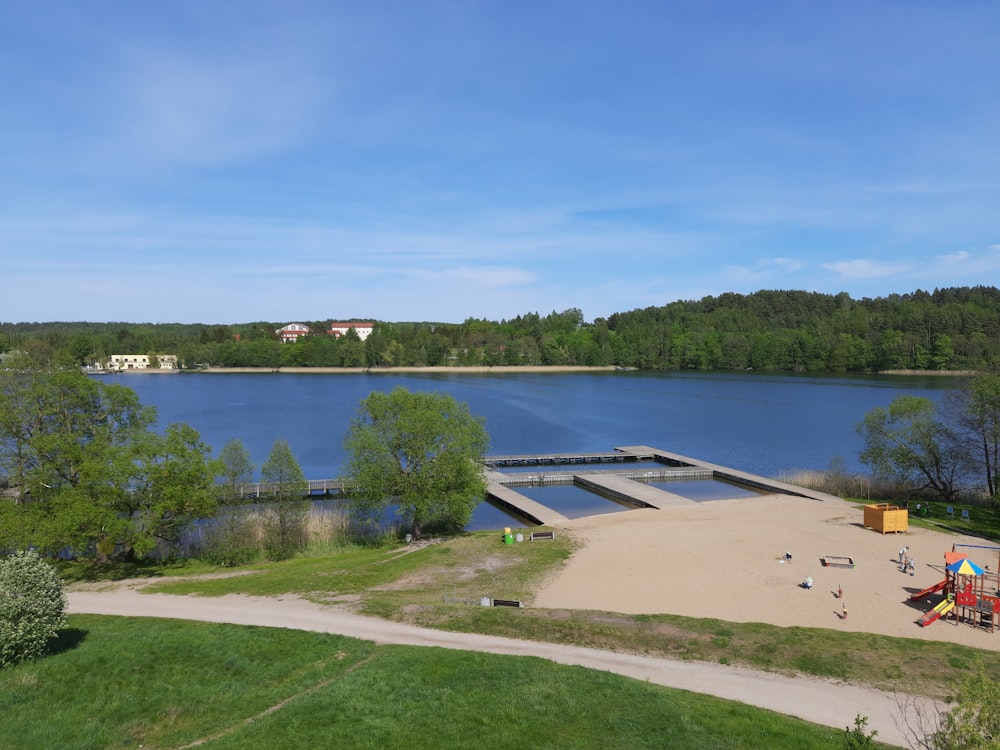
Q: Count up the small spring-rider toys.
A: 2